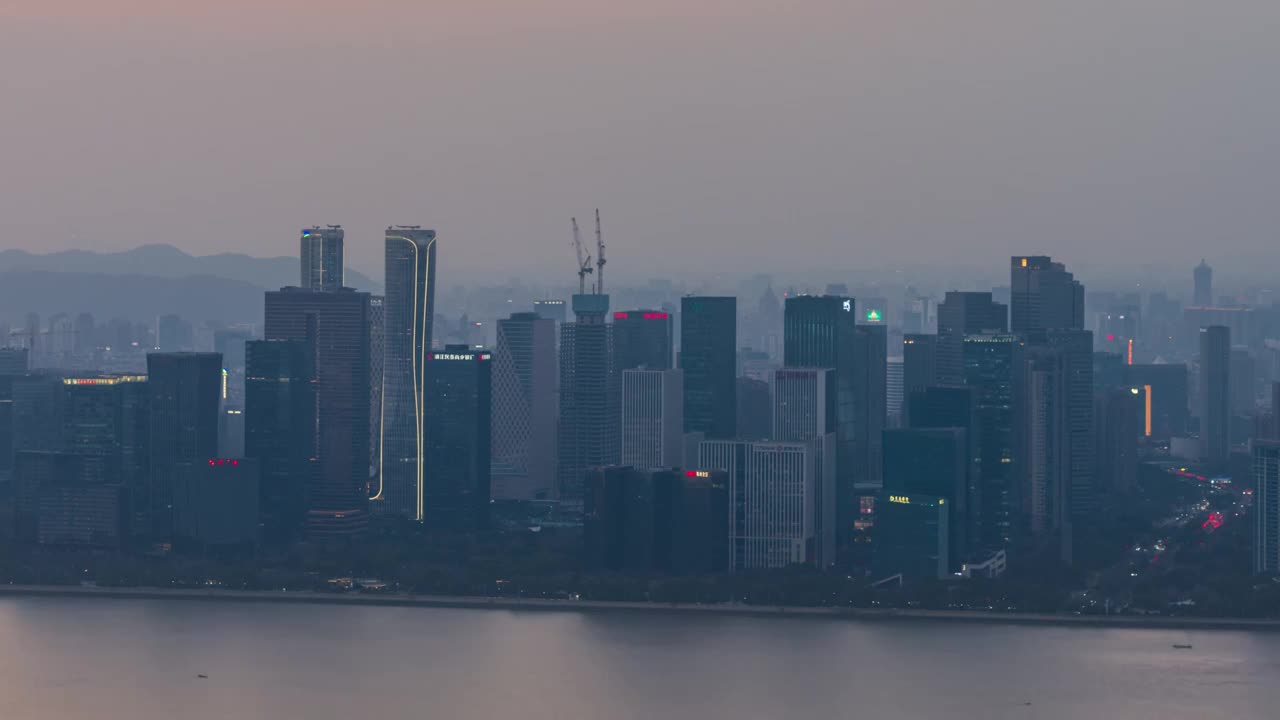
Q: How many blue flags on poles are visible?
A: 0